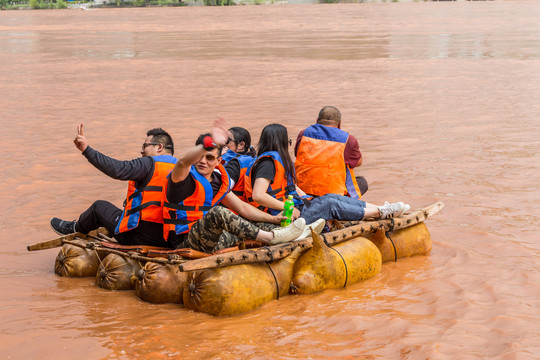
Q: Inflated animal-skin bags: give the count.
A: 6